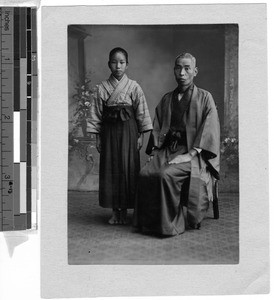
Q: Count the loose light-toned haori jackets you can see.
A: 1